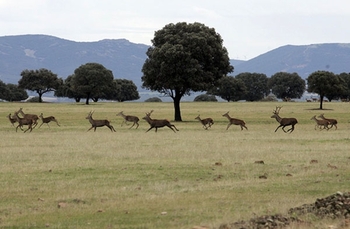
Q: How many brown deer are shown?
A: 12